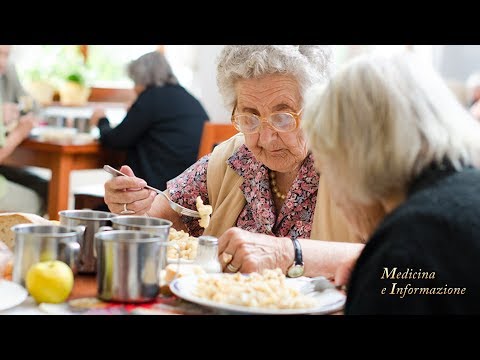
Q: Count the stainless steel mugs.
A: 4